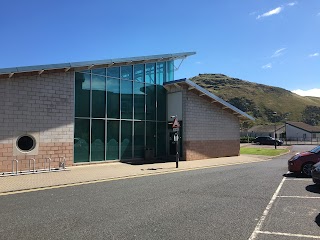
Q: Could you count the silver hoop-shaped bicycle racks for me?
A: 4